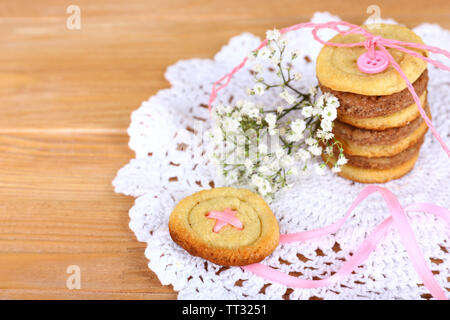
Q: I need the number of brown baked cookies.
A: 3